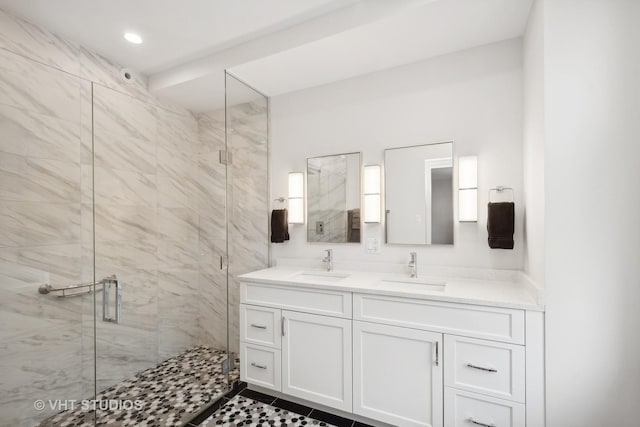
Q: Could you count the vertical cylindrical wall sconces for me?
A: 3